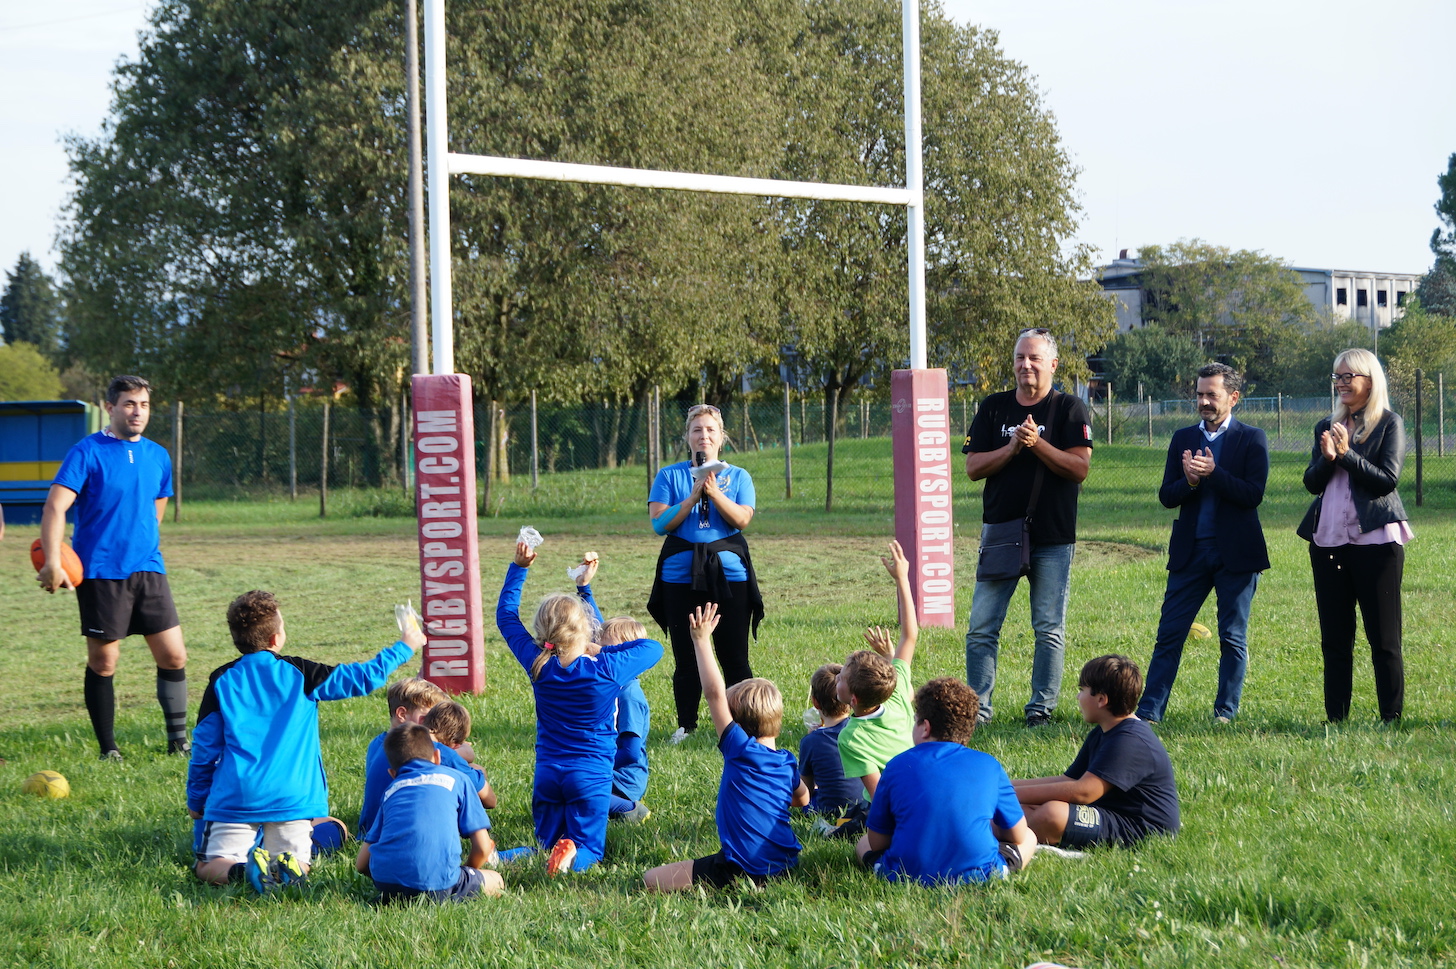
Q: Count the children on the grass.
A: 11